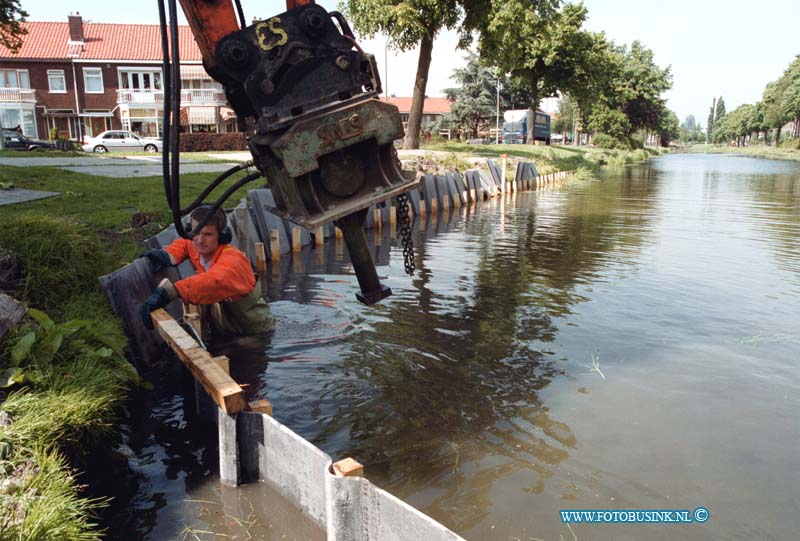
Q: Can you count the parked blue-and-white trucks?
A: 1